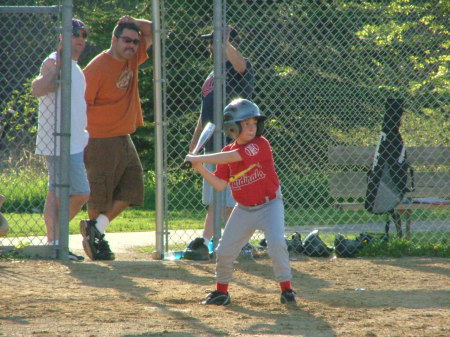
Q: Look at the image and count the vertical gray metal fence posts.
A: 3